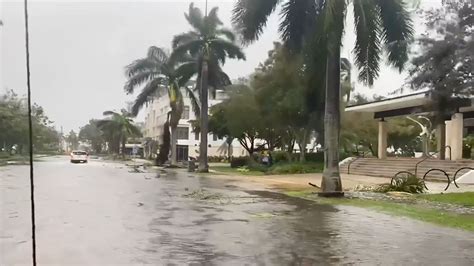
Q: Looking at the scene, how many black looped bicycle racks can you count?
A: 3